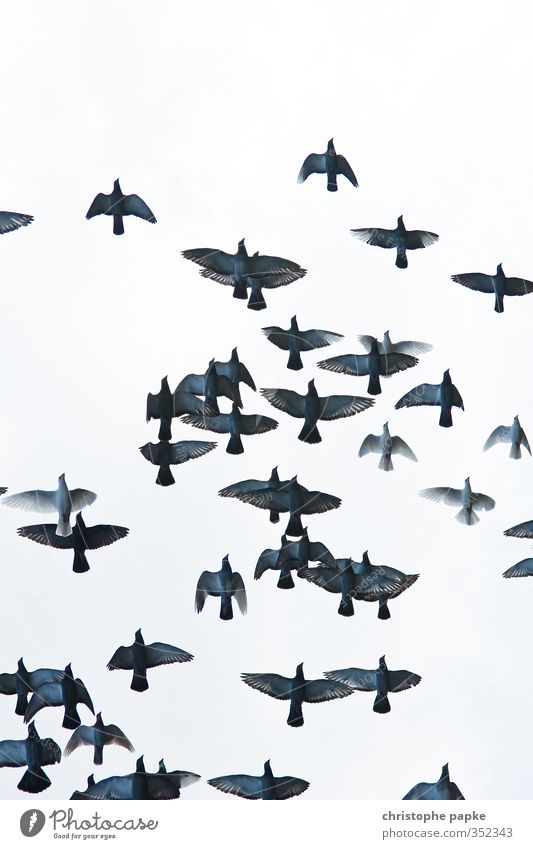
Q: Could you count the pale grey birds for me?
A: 5